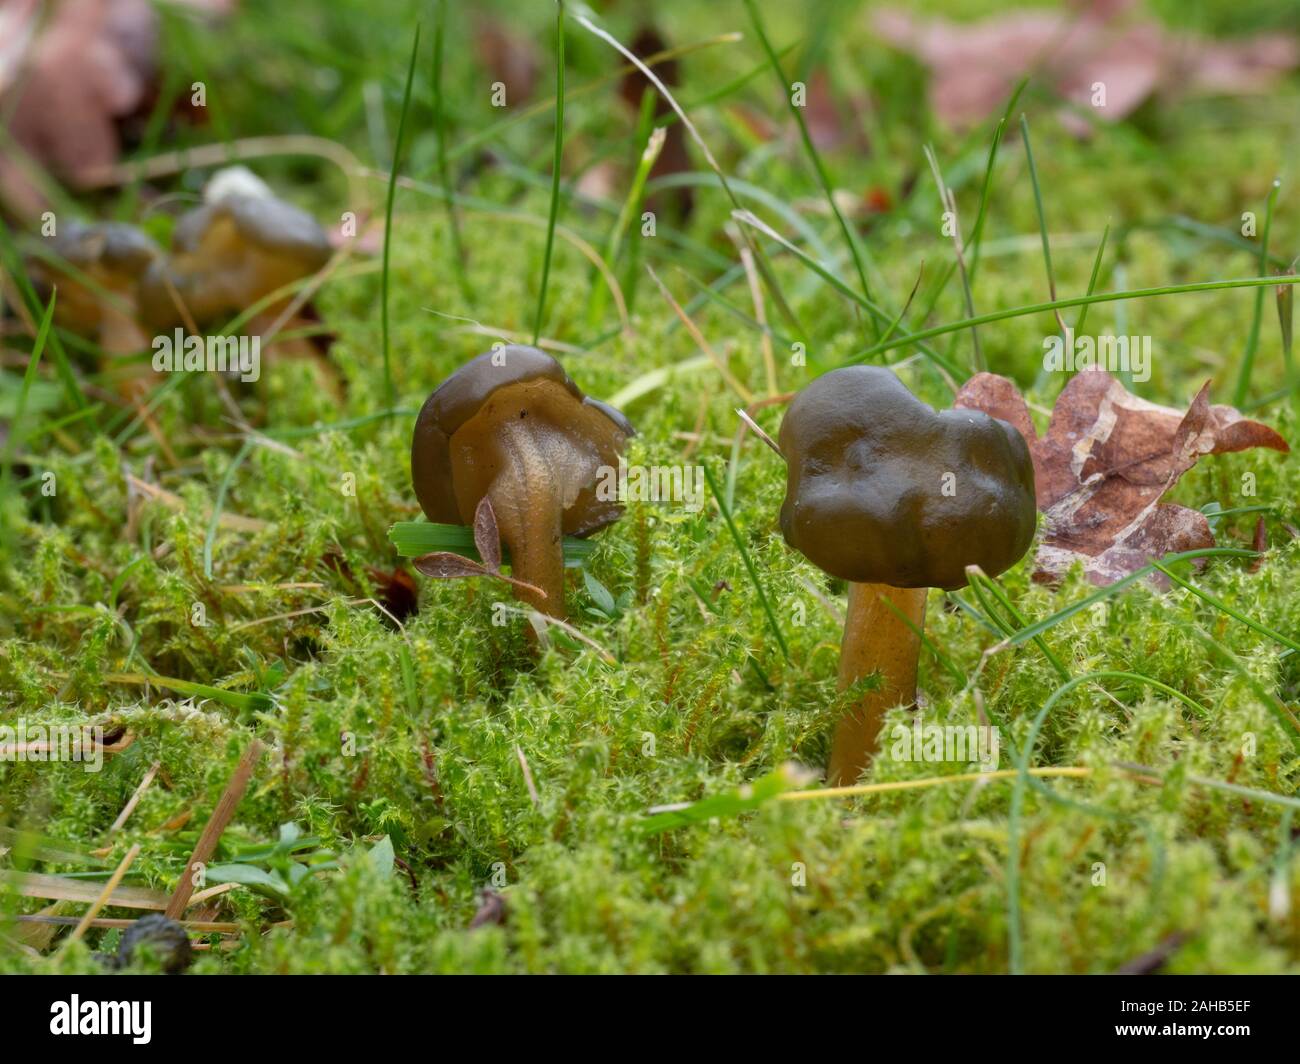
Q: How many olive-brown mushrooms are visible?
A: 4